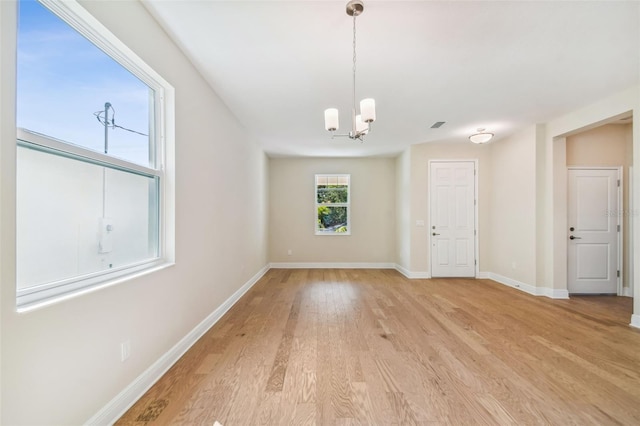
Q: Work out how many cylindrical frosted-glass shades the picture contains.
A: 3